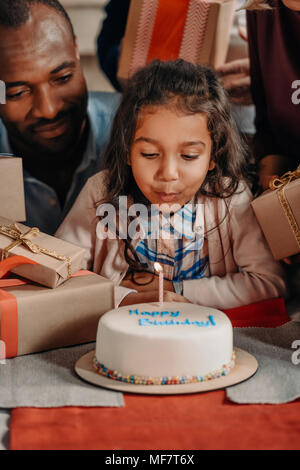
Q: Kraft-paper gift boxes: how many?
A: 5